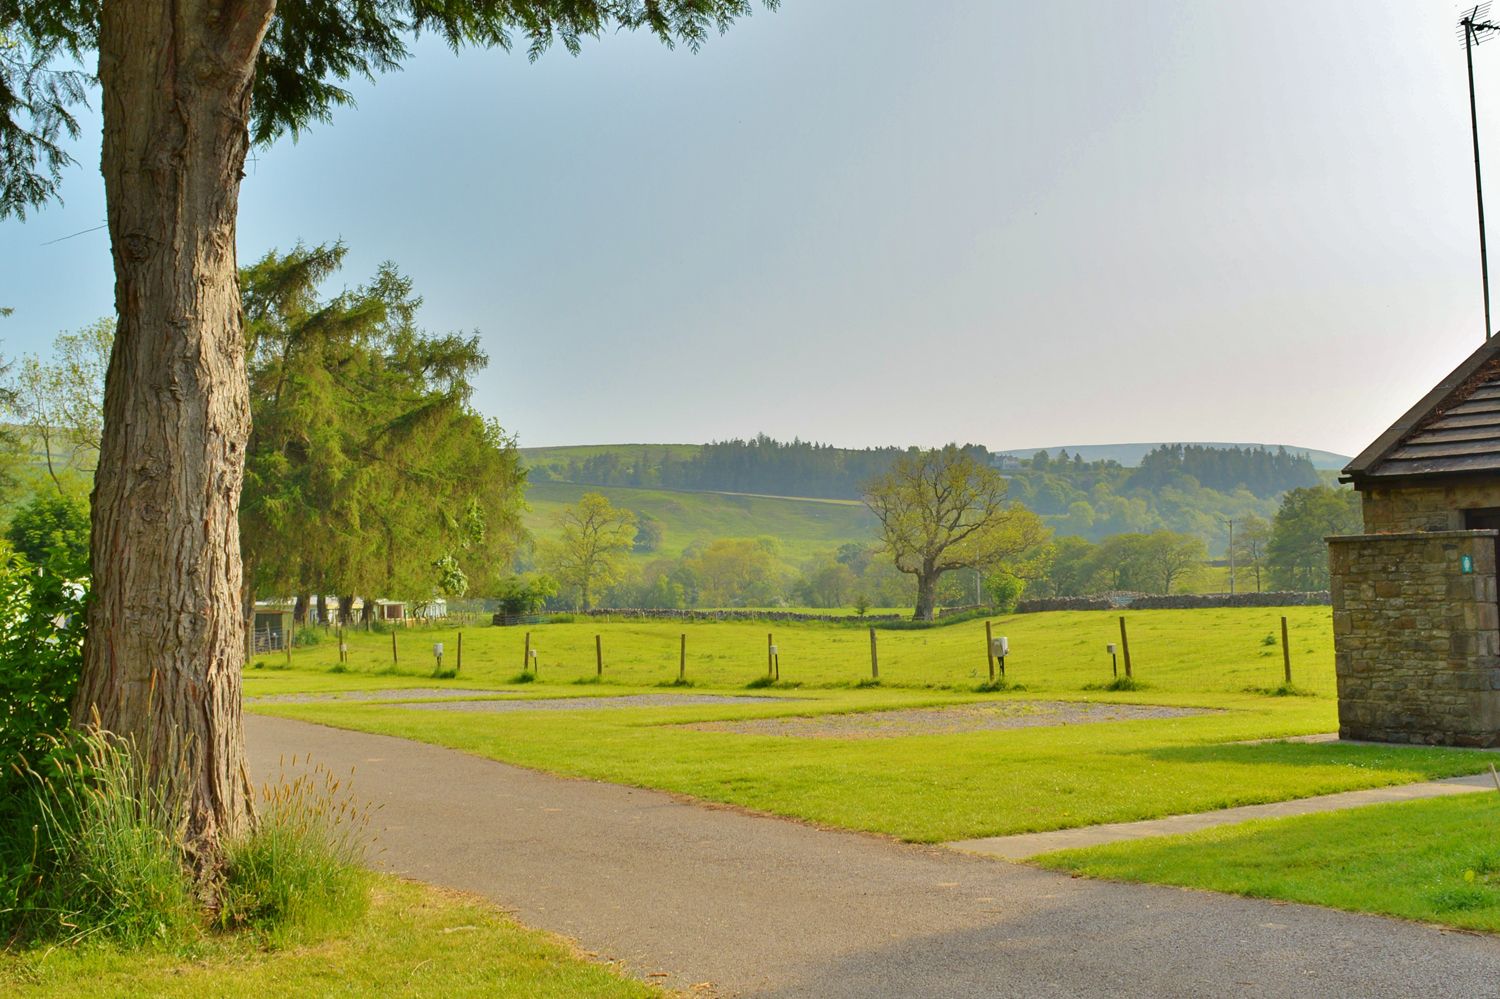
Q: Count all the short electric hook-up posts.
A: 6